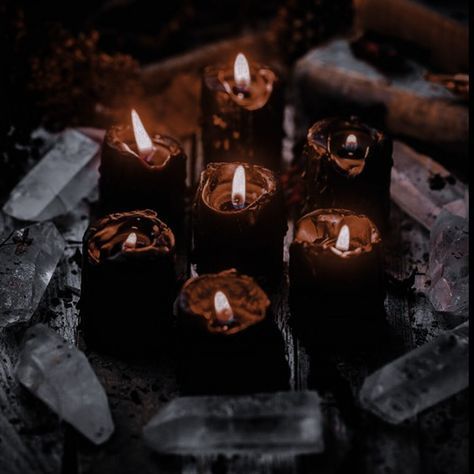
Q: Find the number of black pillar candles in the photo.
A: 7